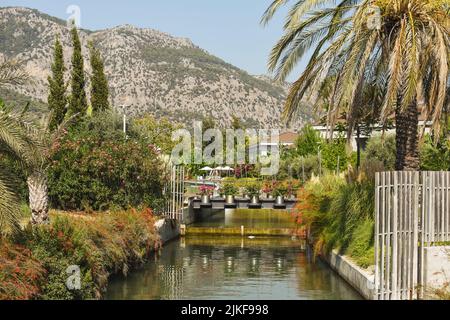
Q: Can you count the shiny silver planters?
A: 4